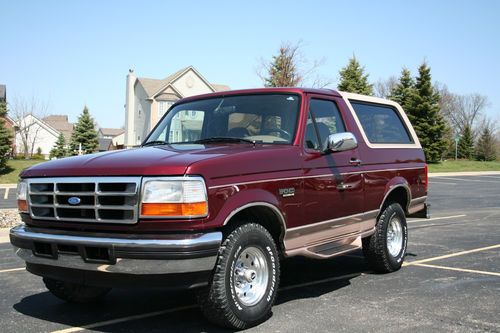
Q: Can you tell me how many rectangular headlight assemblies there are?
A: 2